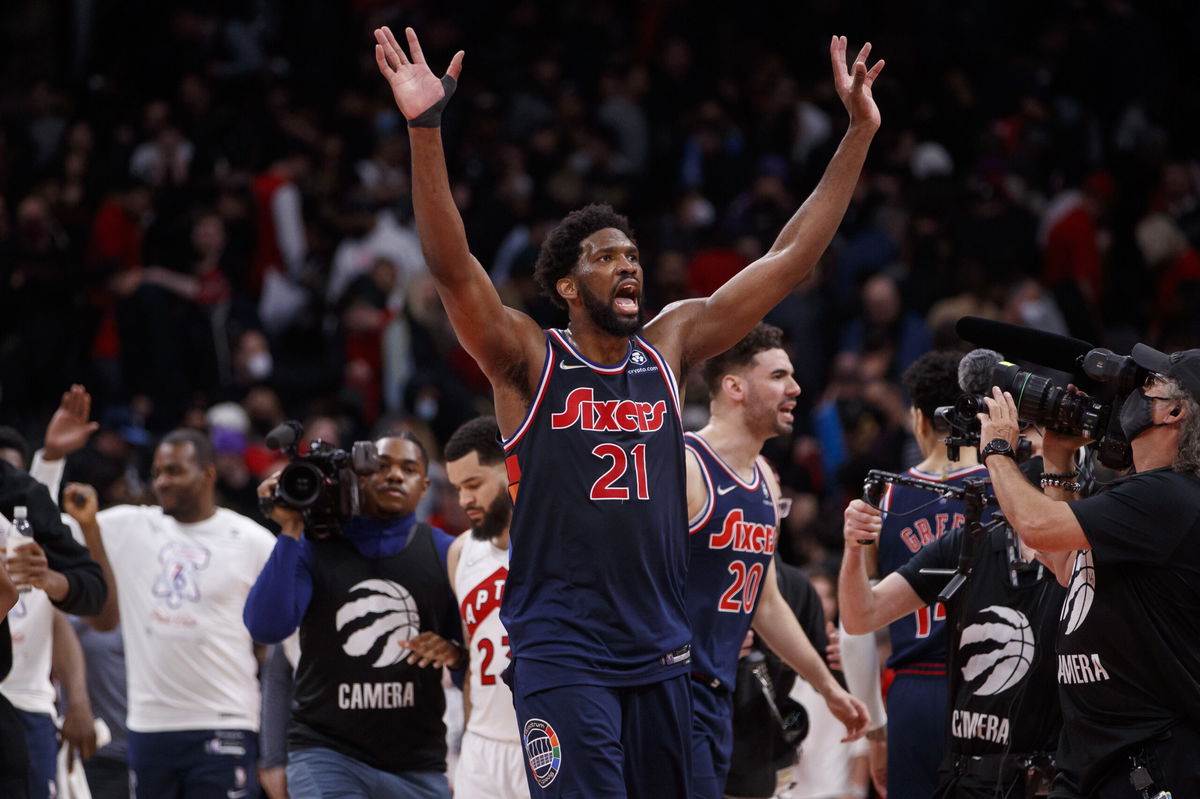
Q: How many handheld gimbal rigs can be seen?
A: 1